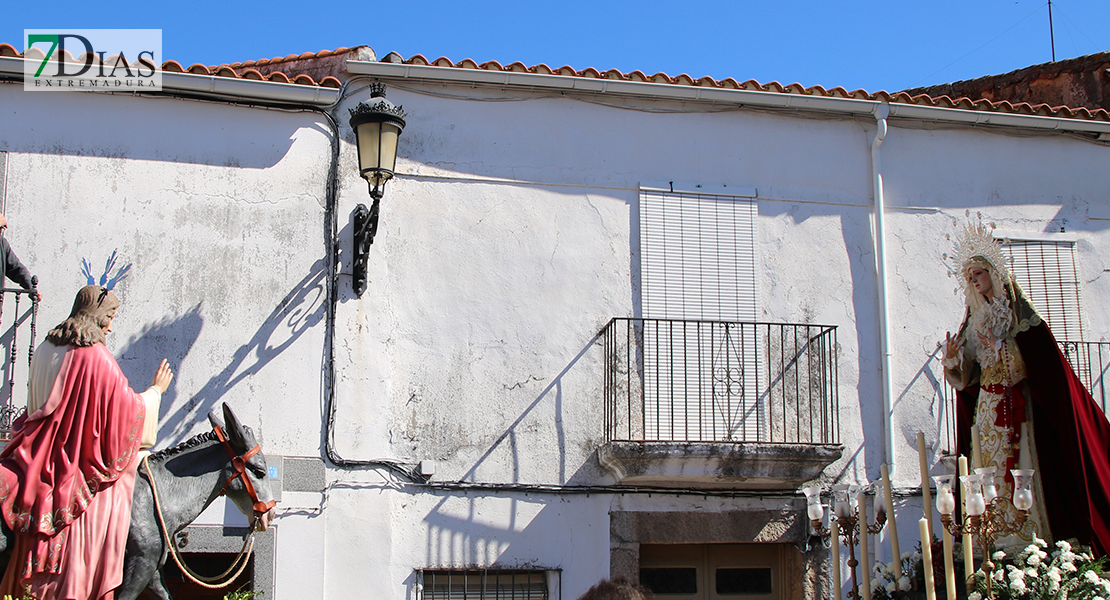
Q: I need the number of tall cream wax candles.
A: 8